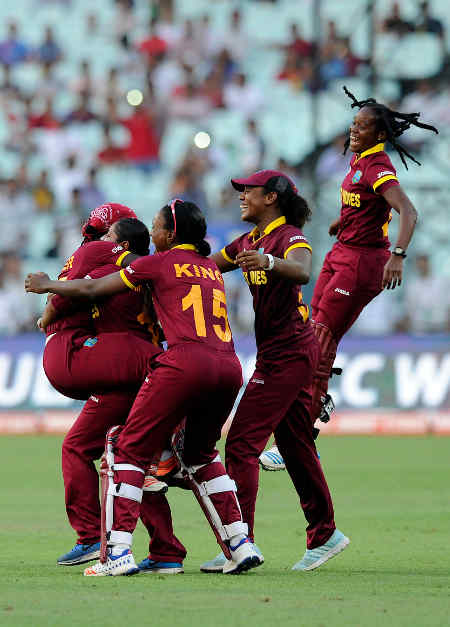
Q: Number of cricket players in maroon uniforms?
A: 5